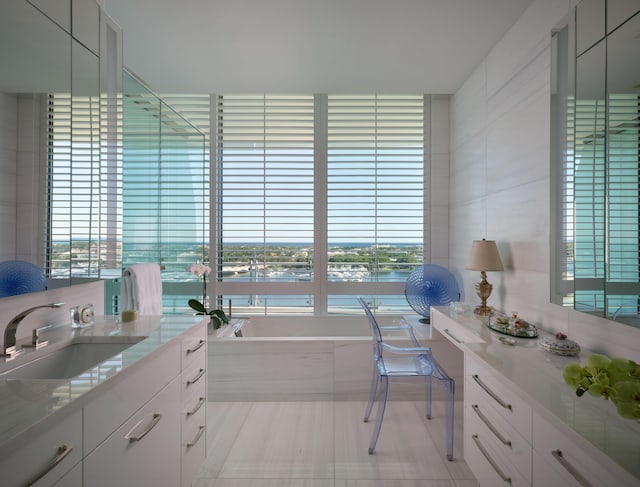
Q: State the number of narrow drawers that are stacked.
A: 4